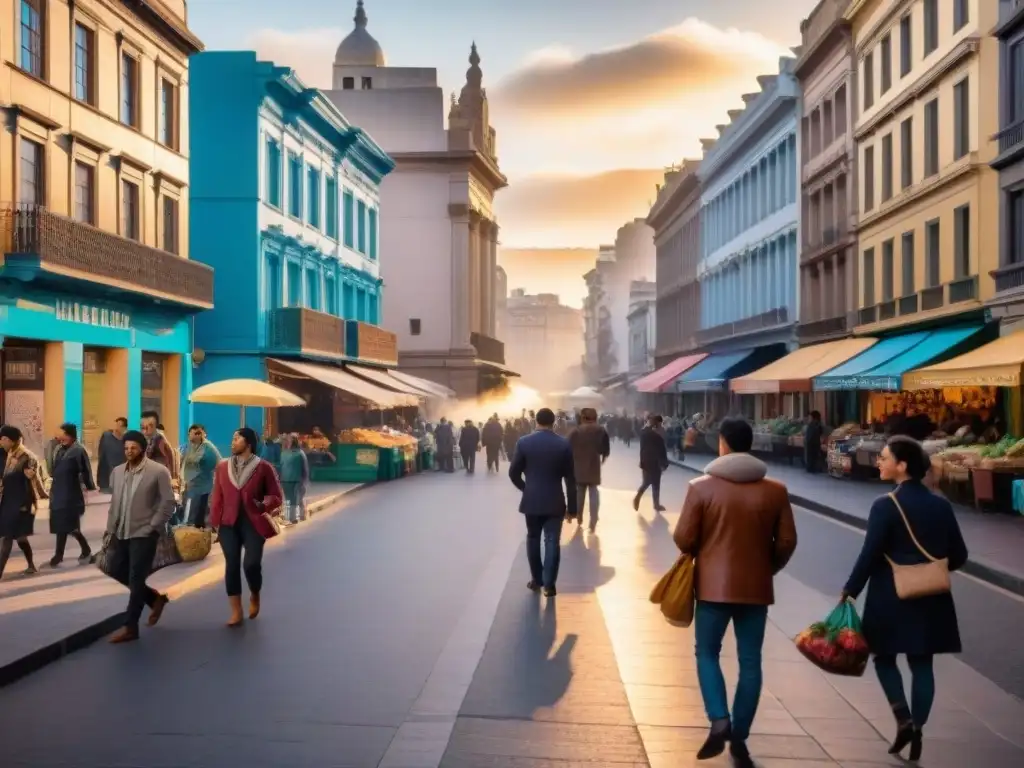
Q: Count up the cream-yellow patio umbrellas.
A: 1